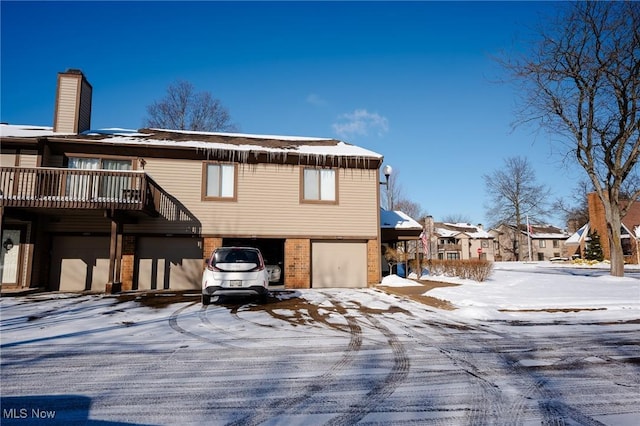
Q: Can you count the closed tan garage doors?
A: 3